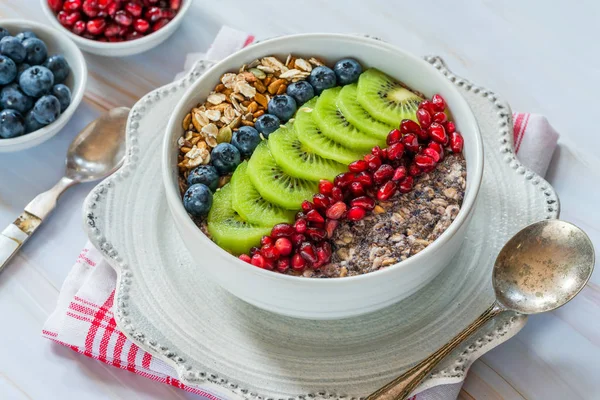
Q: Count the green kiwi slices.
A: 8